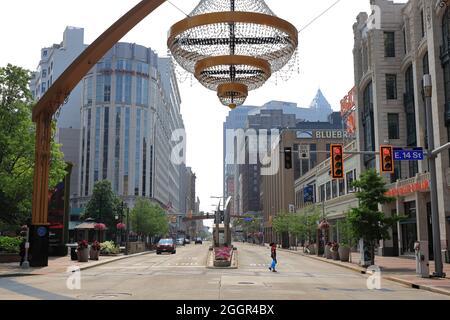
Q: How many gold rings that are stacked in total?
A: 3